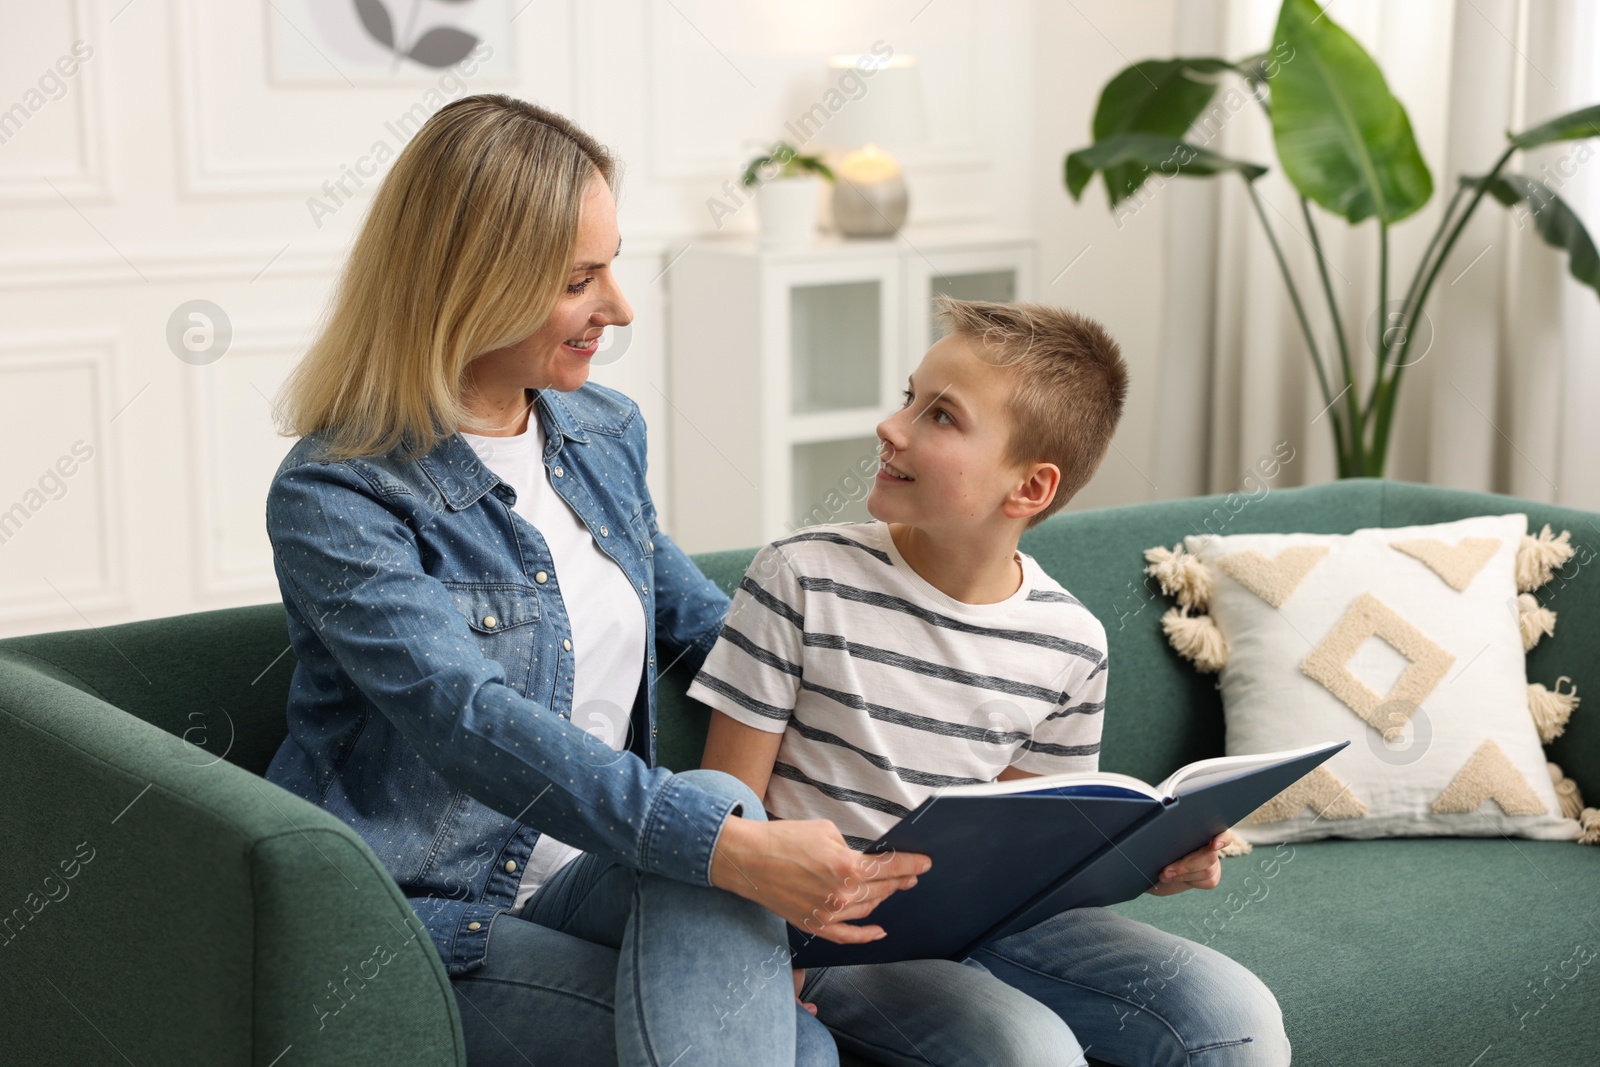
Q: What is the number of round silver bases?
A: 1